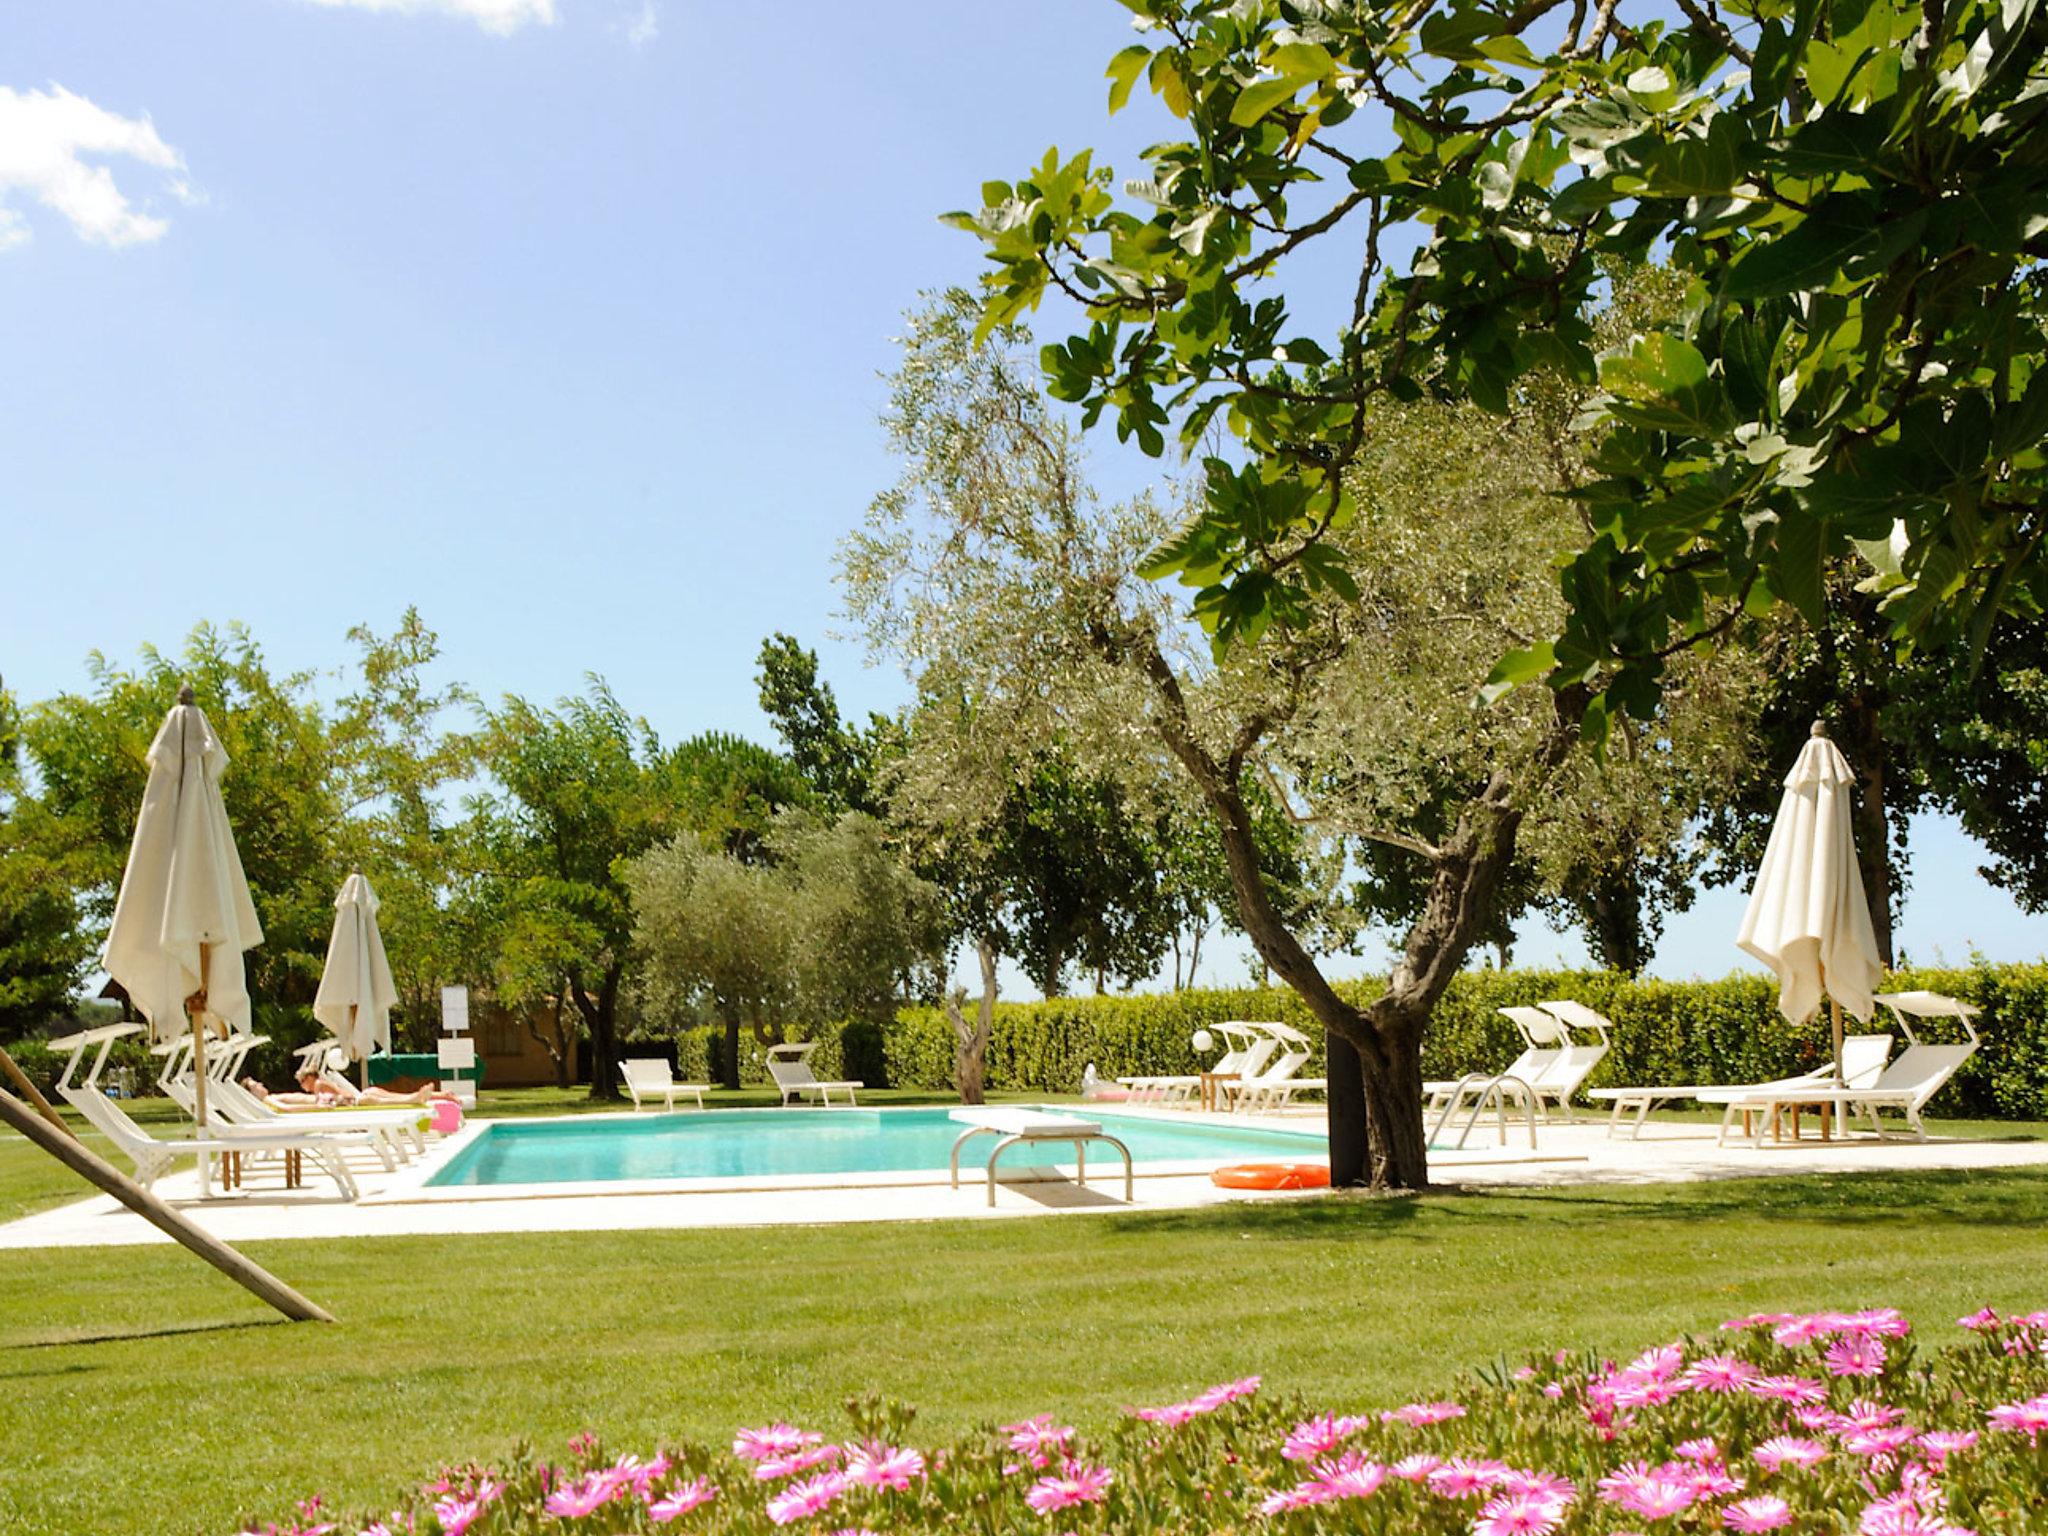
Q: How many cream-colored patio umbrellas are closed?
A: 3